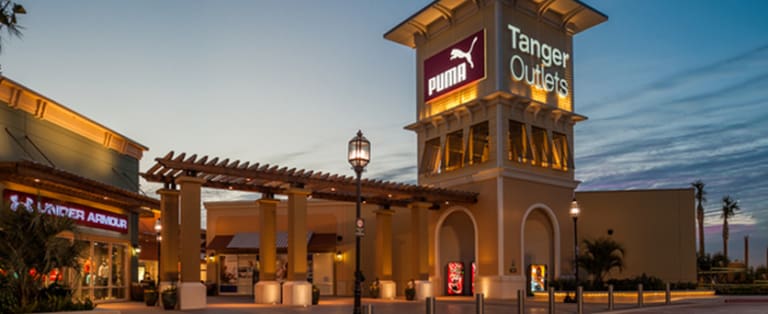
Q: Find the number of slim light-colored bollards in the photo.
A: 9